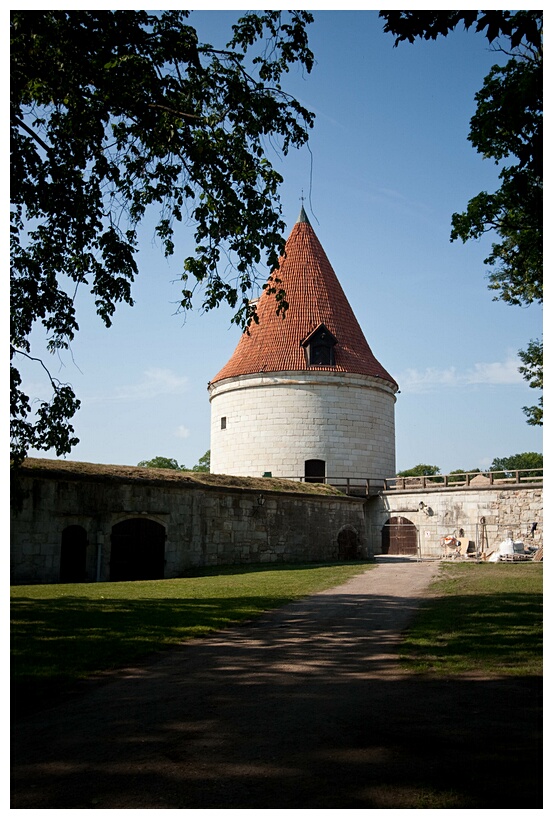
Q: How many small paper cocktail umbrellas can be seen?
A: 0